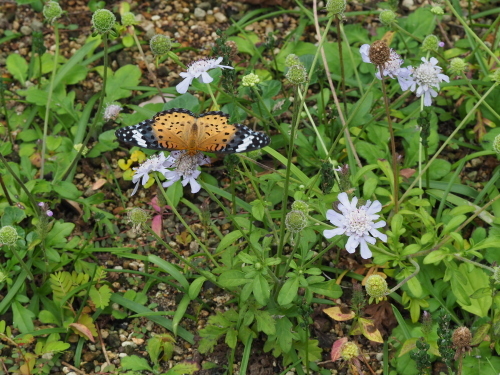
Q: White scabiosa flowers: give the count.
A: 6